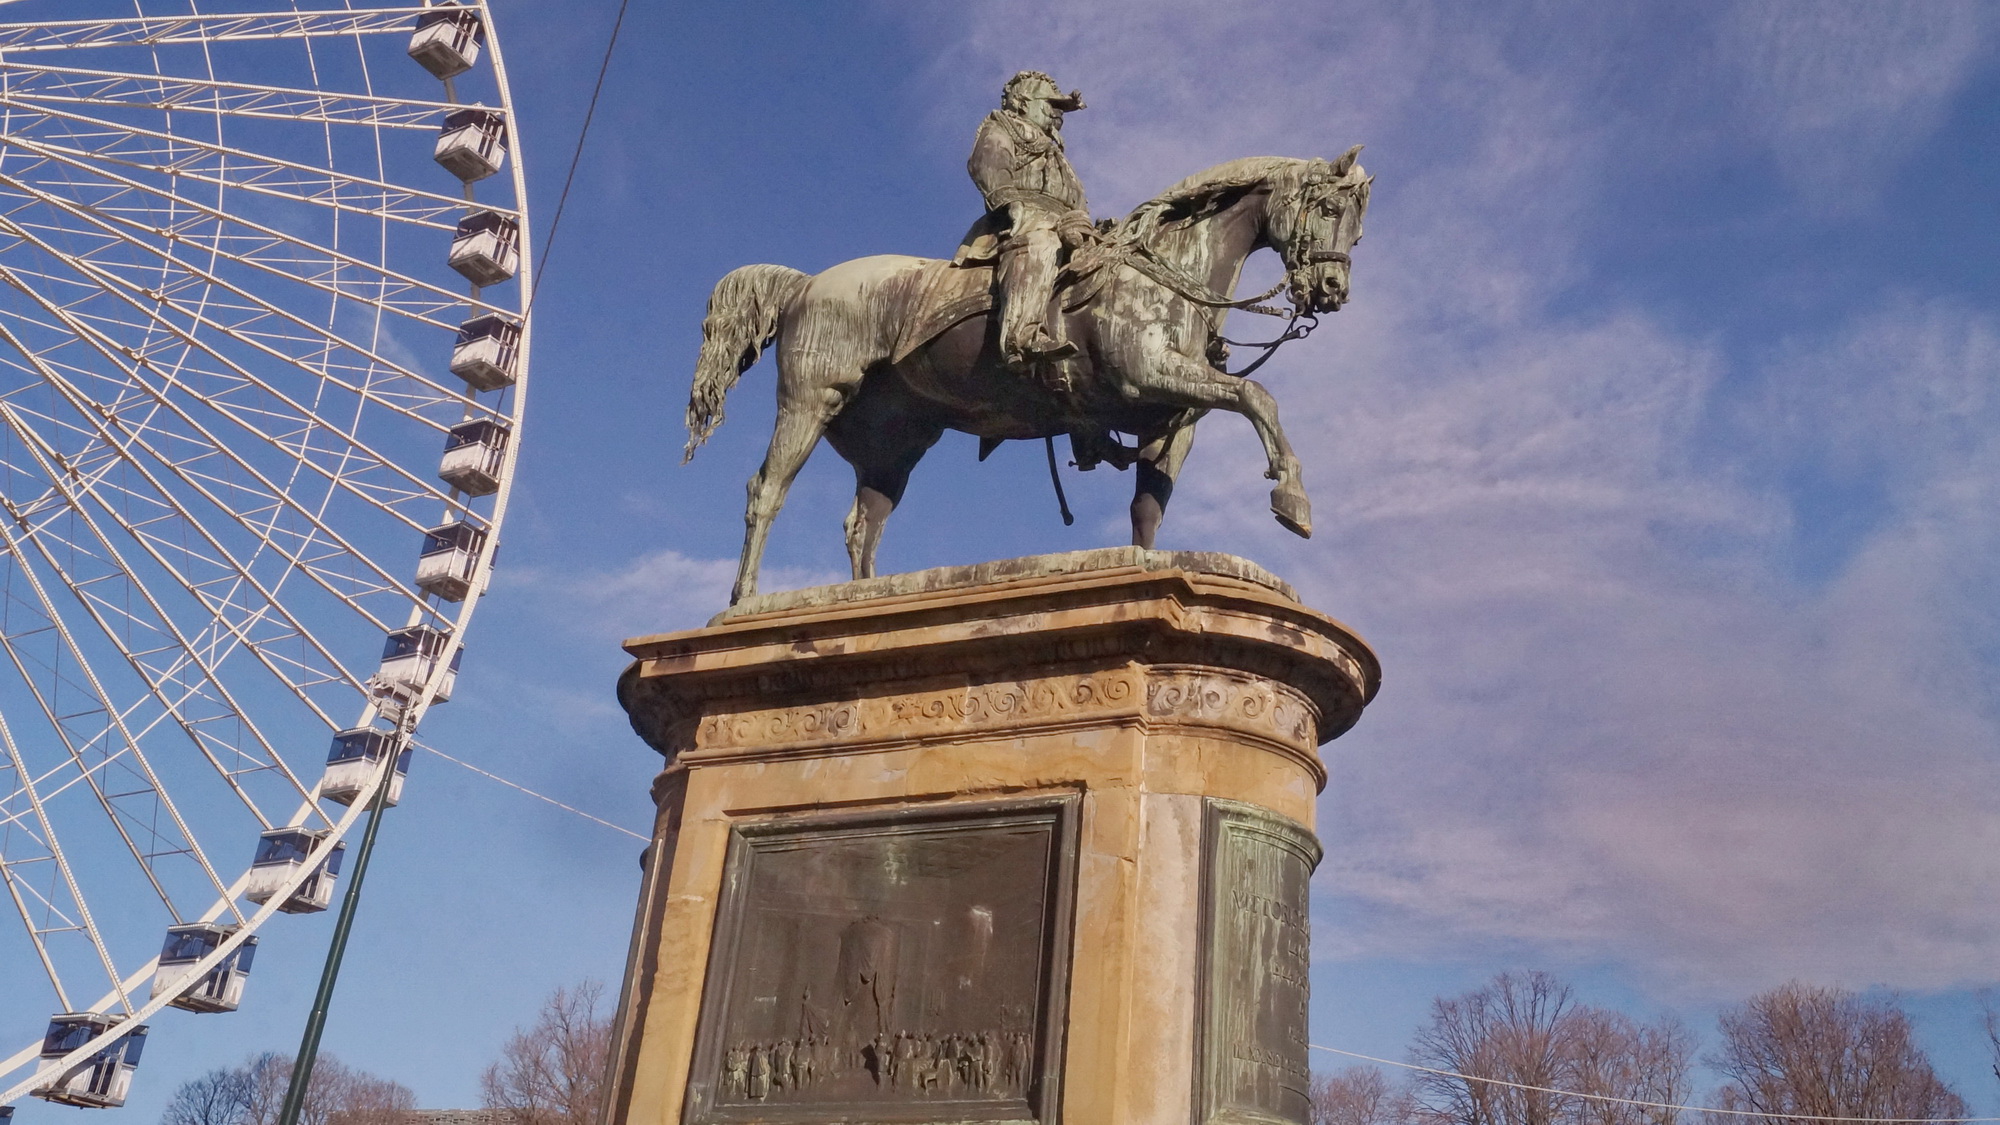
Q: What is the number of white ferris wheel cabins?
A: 11